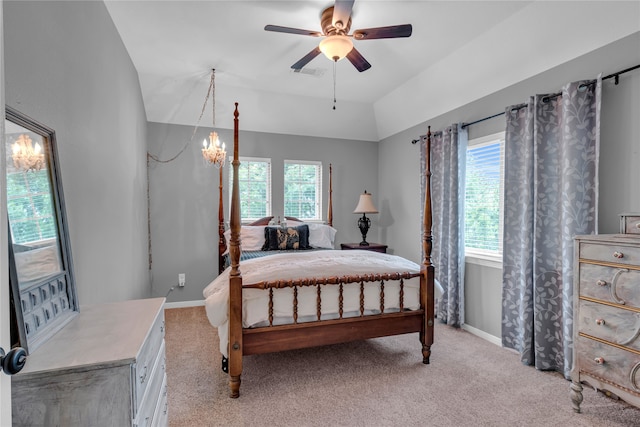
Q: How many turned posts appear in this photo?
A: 4